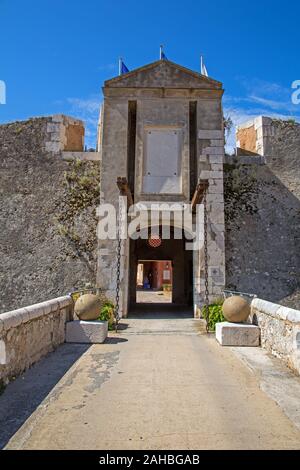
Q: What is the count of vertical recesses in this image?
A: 2